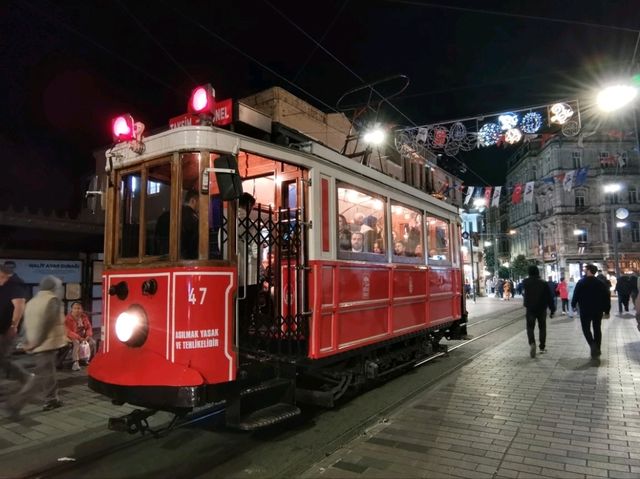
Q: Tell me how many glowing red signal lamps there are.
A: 2